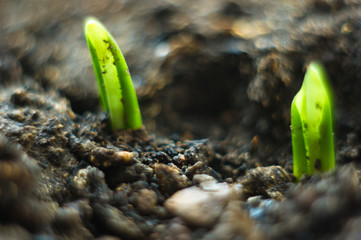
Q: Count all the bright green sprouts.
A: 2